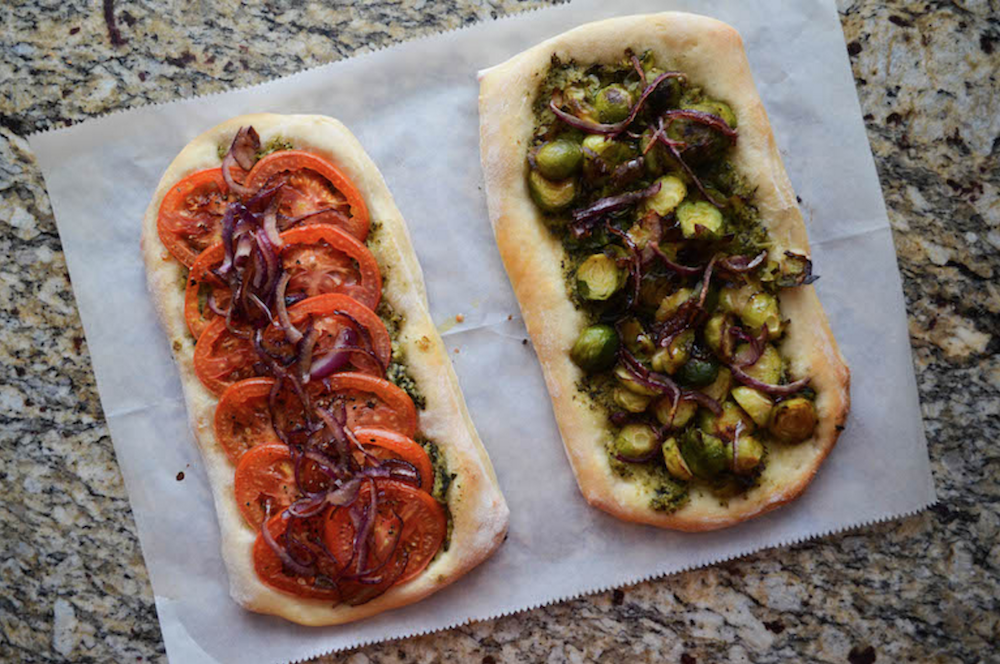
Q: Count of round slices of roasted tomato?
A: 12